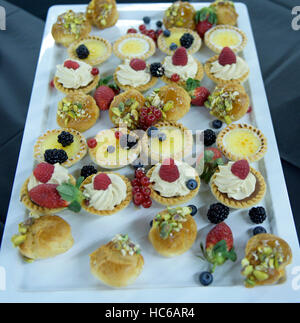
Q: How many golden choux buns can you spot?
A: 12